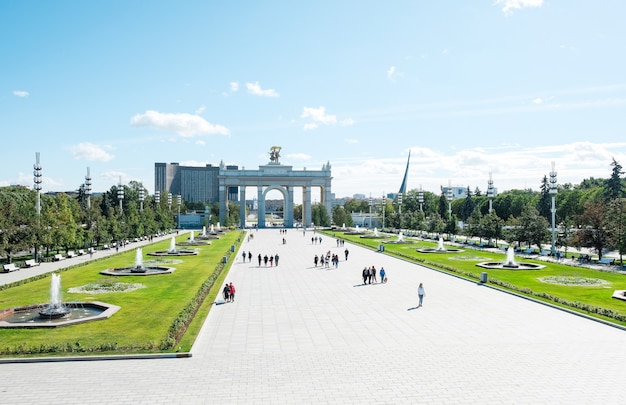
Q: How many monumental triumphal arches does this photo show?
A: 1